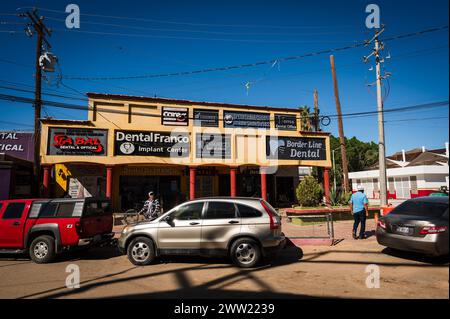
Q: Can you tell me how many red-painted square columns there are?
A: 6